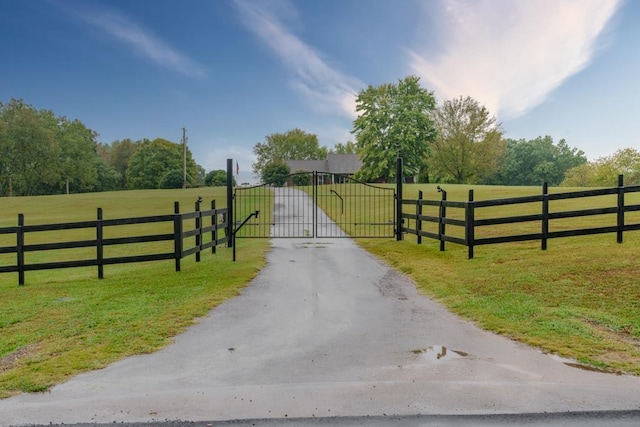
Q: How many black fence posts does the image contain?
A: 12